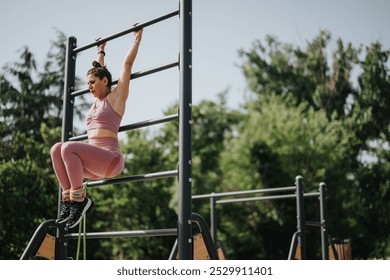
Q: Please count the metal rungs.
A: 5